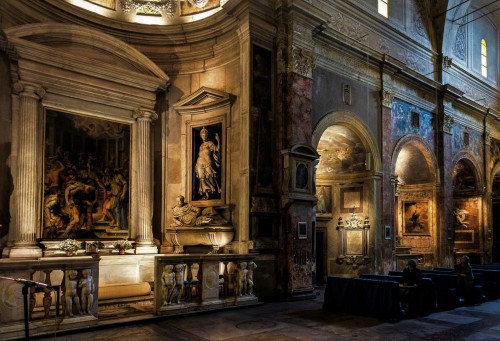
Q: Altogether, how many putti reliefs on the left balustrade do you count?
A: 2